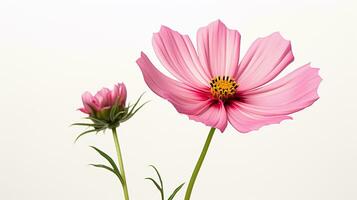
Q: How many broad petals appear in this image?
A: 7